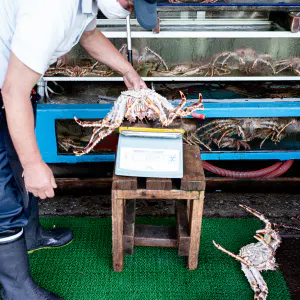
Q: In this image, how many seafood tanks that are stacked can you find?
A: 3